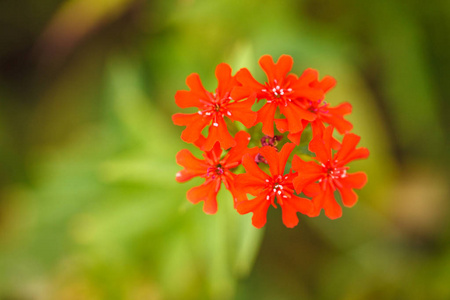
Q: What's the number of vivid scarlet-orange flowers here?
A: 6